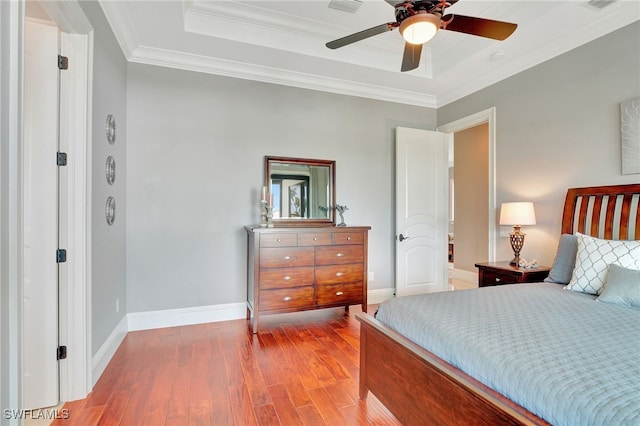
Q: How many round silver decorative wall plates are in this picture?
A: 3